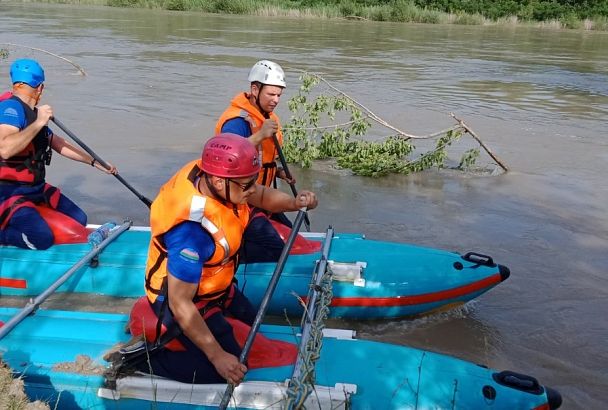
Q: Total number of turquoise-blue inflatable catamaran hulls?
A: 2